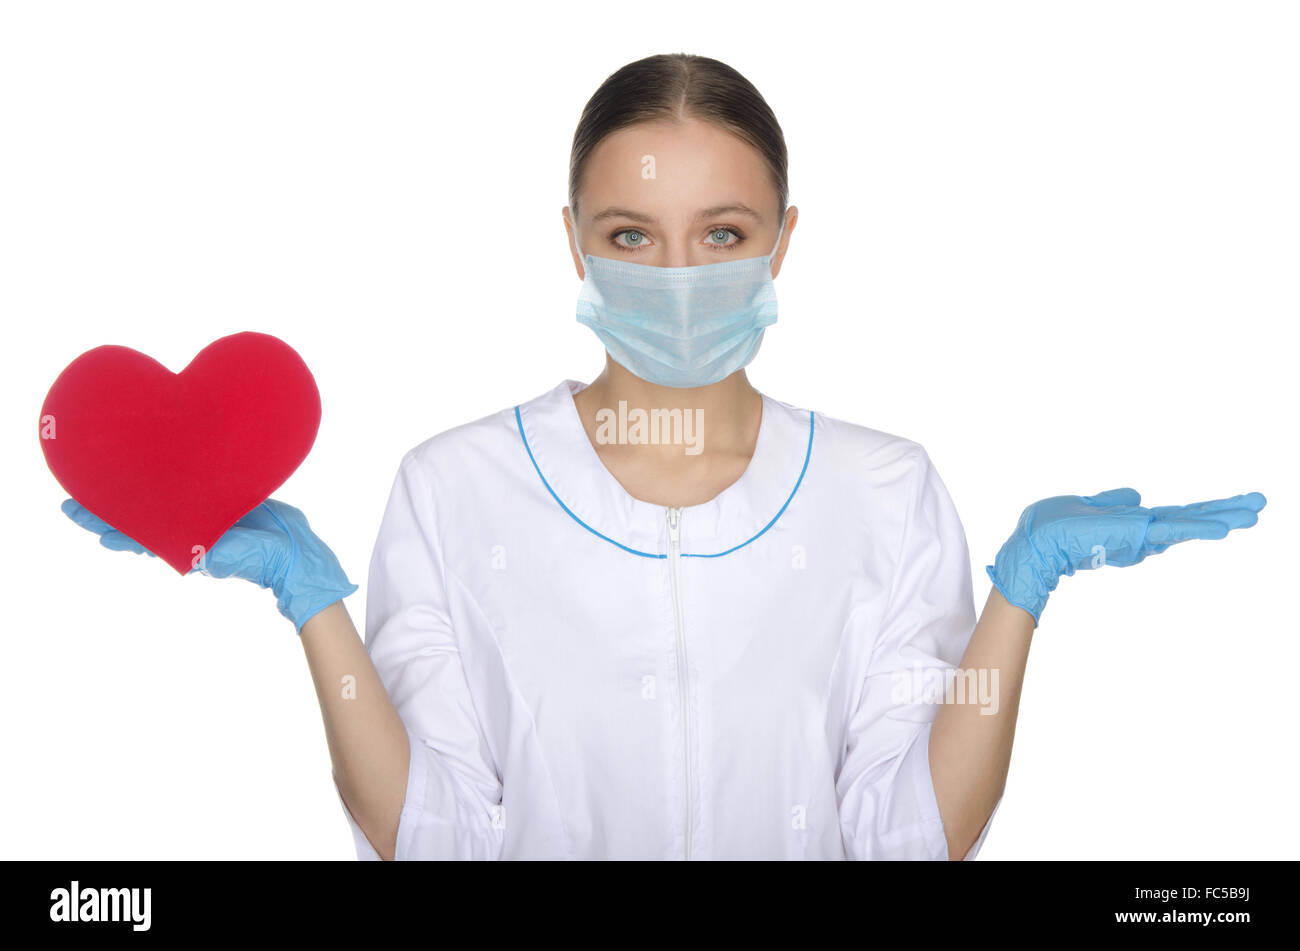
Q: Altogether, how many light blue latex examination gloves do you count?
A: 2